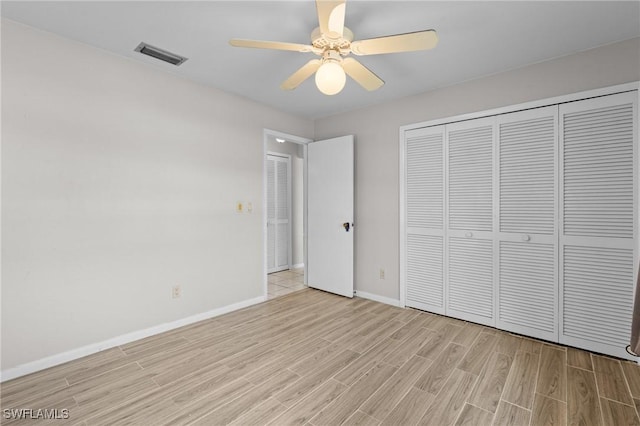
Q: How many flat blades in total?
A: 5